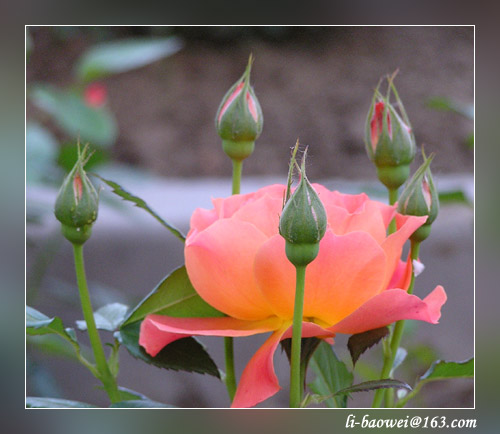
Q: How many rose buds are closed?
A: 5